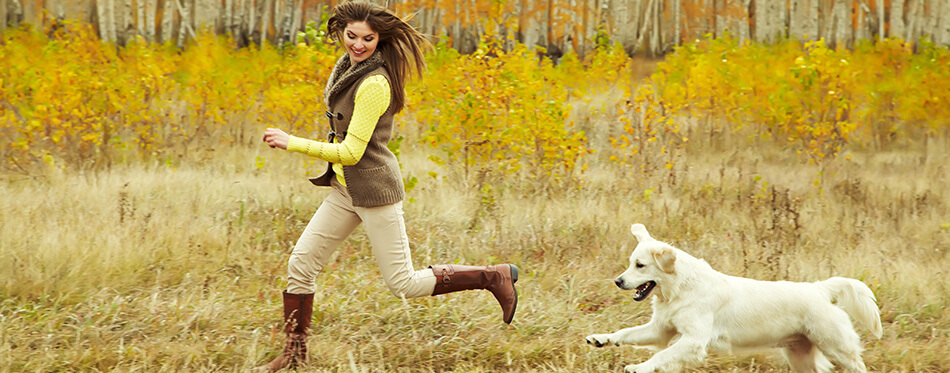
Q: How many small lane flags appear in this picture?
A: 0